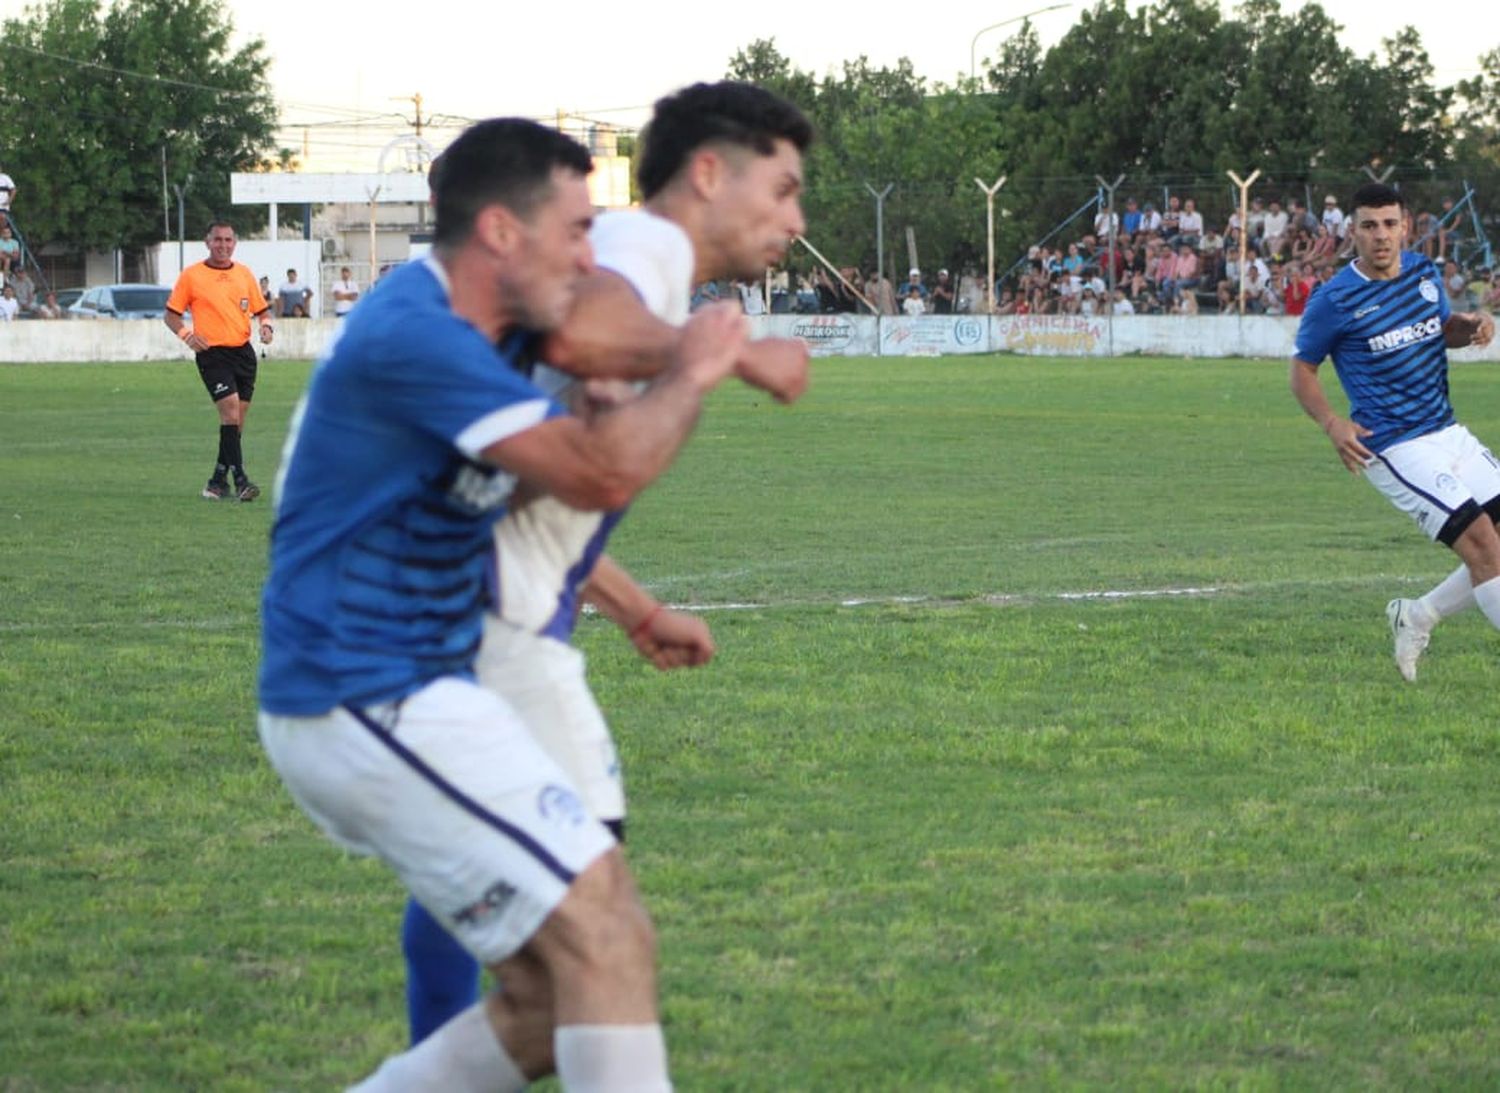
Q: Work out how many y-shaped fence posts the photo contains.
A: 7